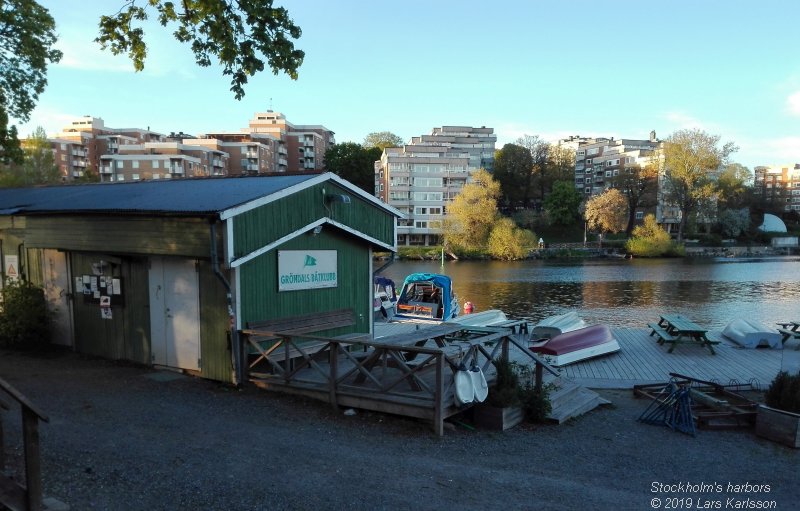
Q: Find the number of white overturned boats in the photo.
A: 3